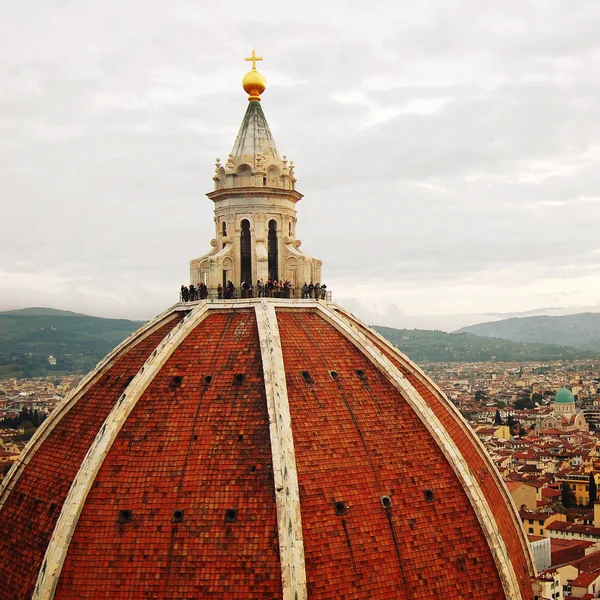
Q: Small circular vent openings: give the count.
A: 12